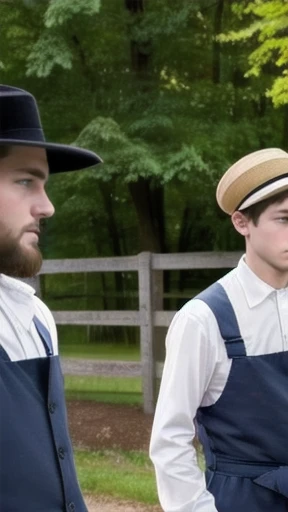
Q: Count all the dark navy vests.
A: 2